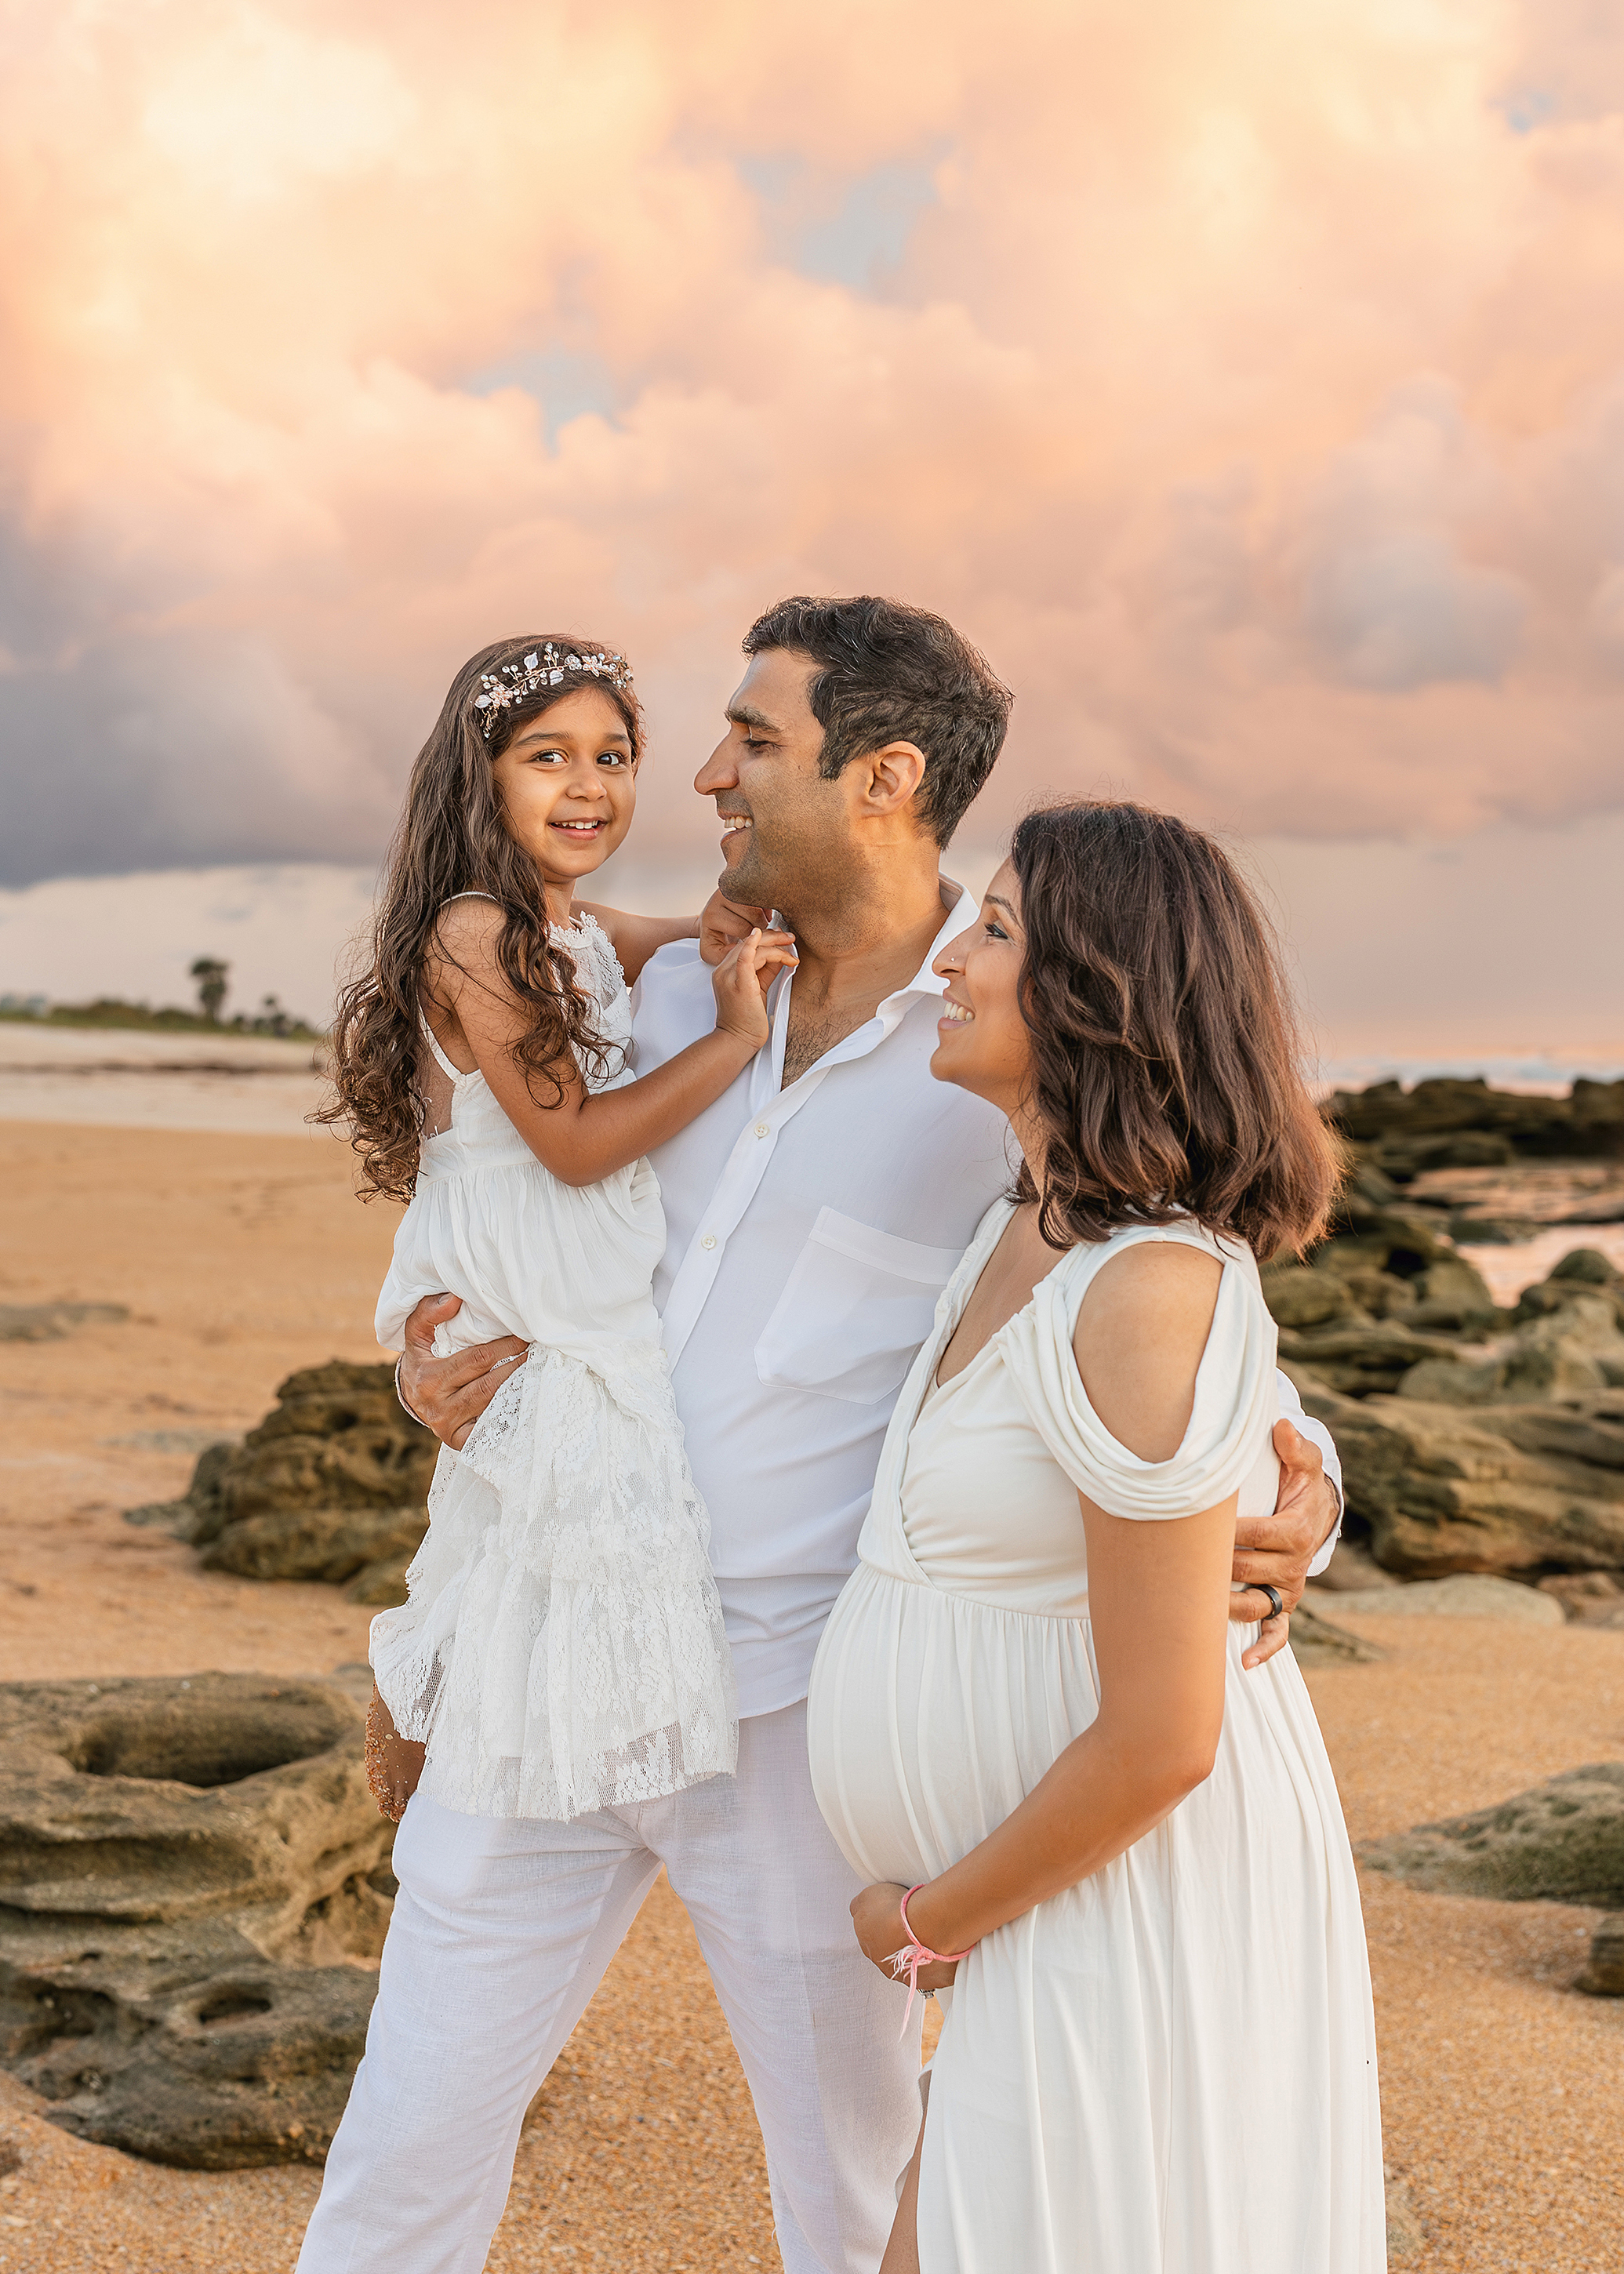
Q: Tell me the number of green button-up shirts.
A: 0